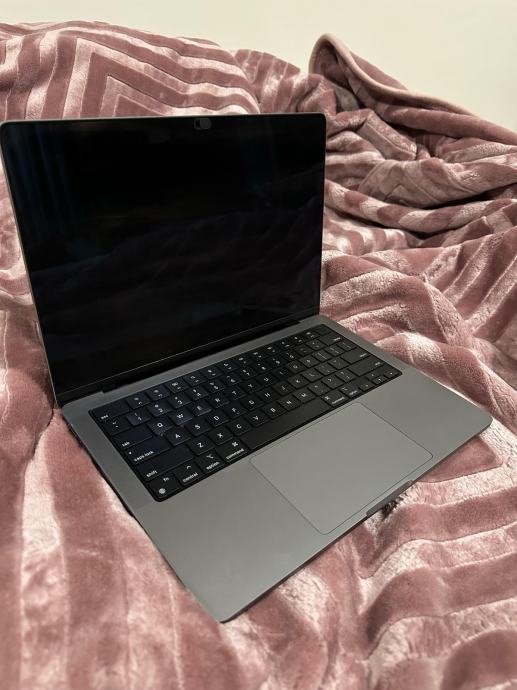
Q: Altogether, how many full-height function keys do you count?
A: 12